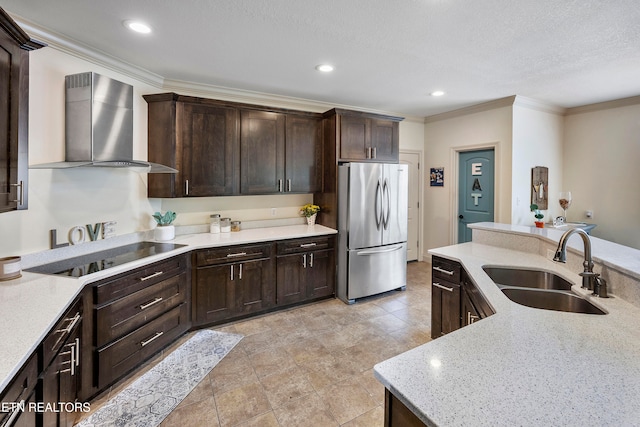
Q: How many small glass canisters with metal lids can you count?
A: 3